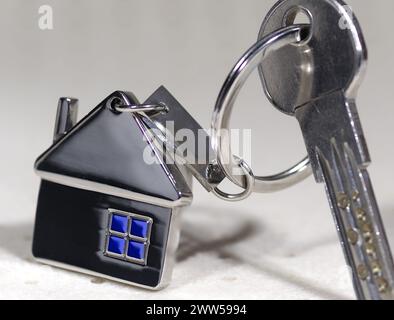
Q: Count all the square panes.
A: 4